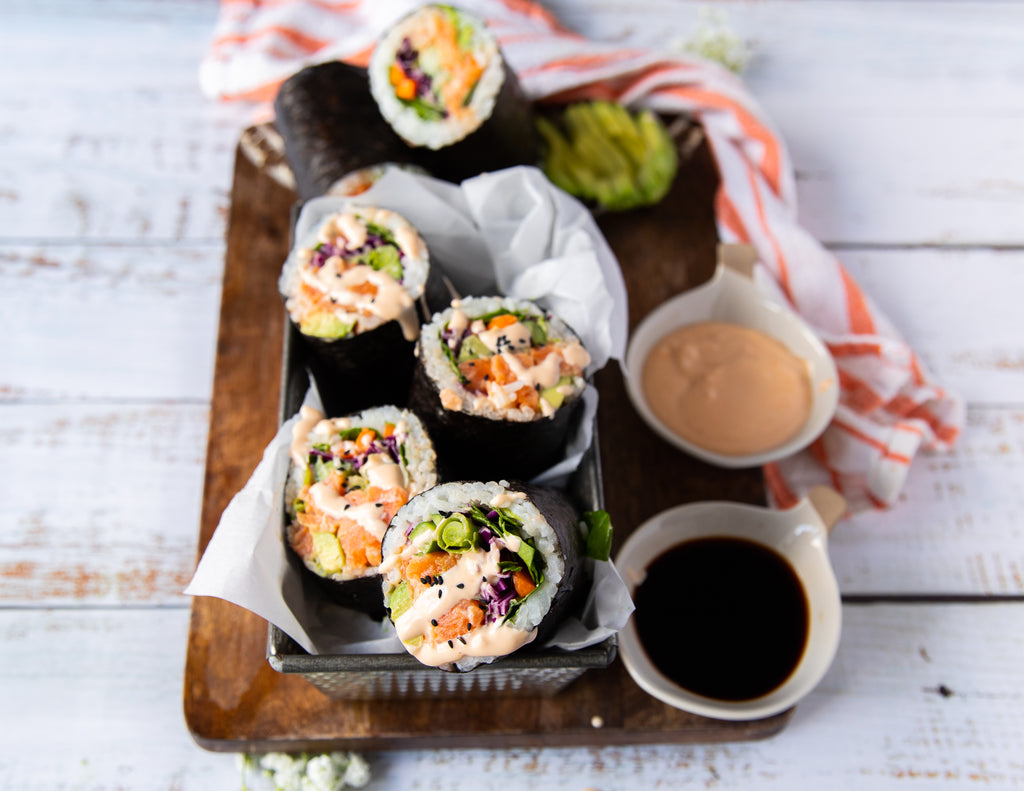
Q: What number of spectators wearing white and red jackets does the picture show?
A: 0